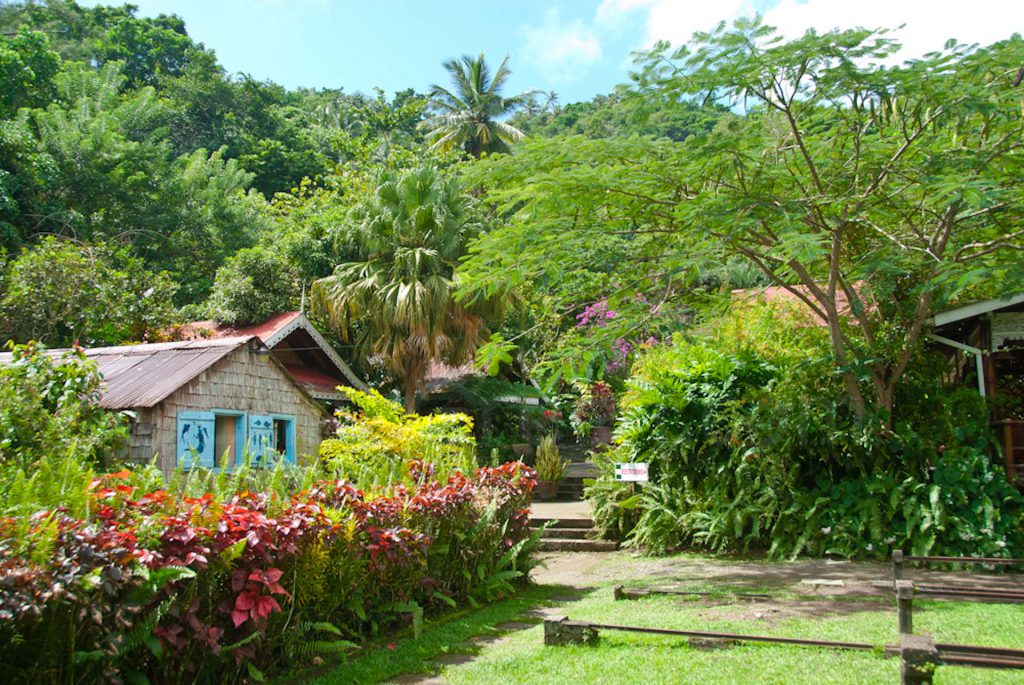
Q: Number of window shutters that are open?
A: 2